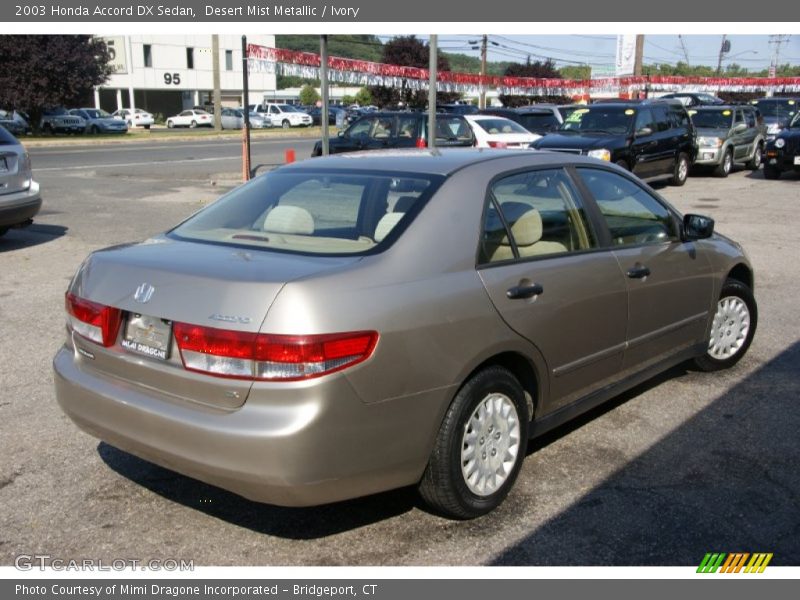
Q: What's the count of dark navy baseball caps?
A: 0